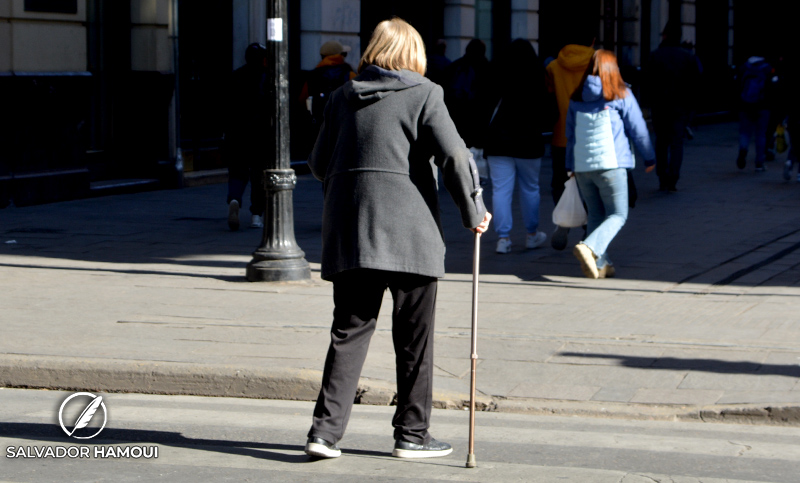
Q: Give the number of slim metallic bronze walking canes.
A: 1